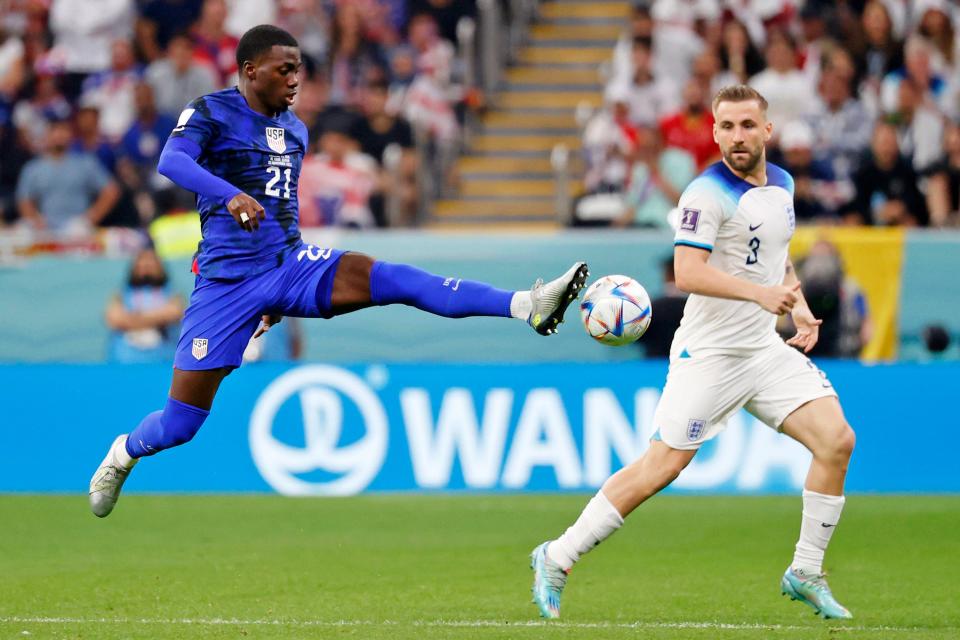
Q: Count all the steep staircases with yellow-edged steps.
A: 1